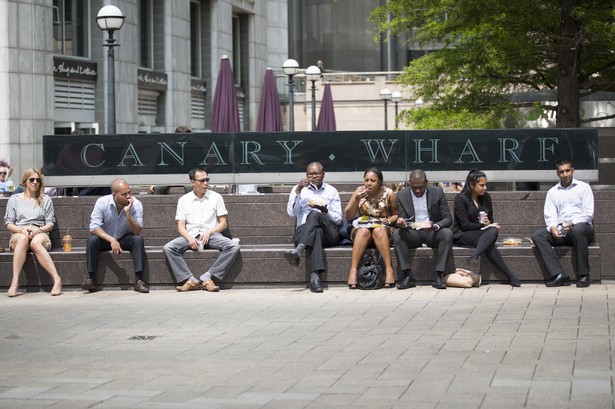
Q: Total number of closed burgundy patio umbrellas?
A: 3